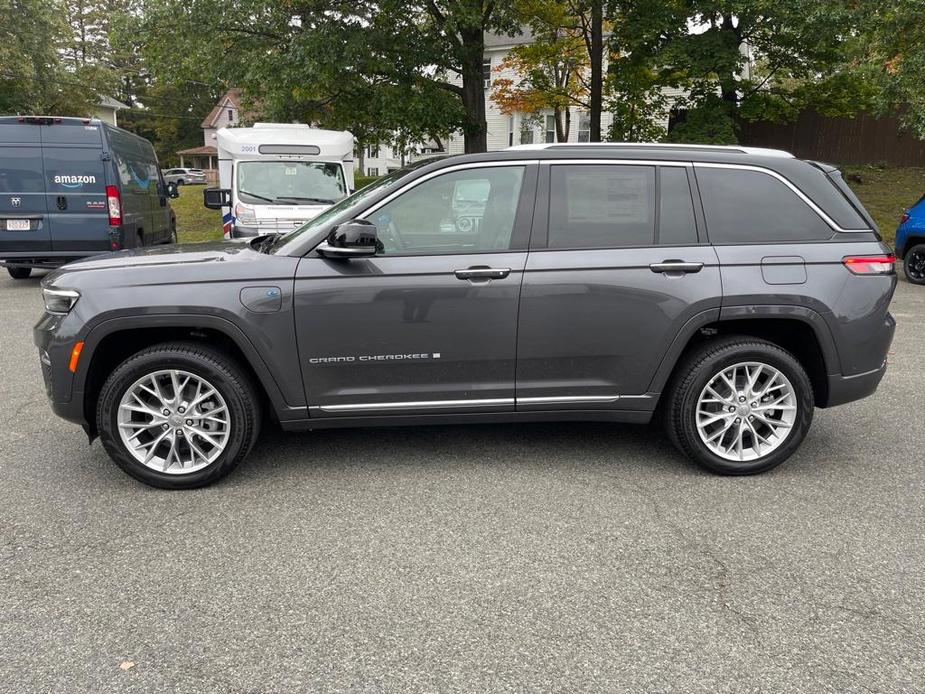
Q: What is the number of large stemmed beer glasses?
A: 0